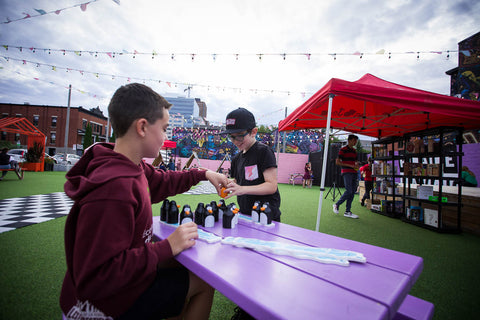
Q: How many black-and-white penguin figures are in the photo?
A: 11